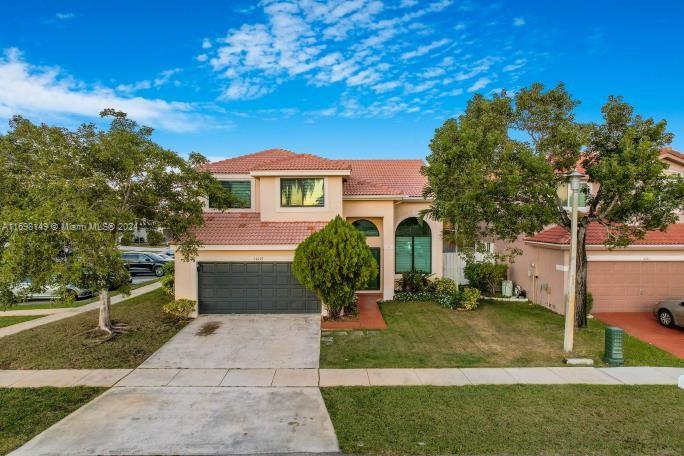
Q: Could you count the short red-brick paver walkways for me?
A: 1